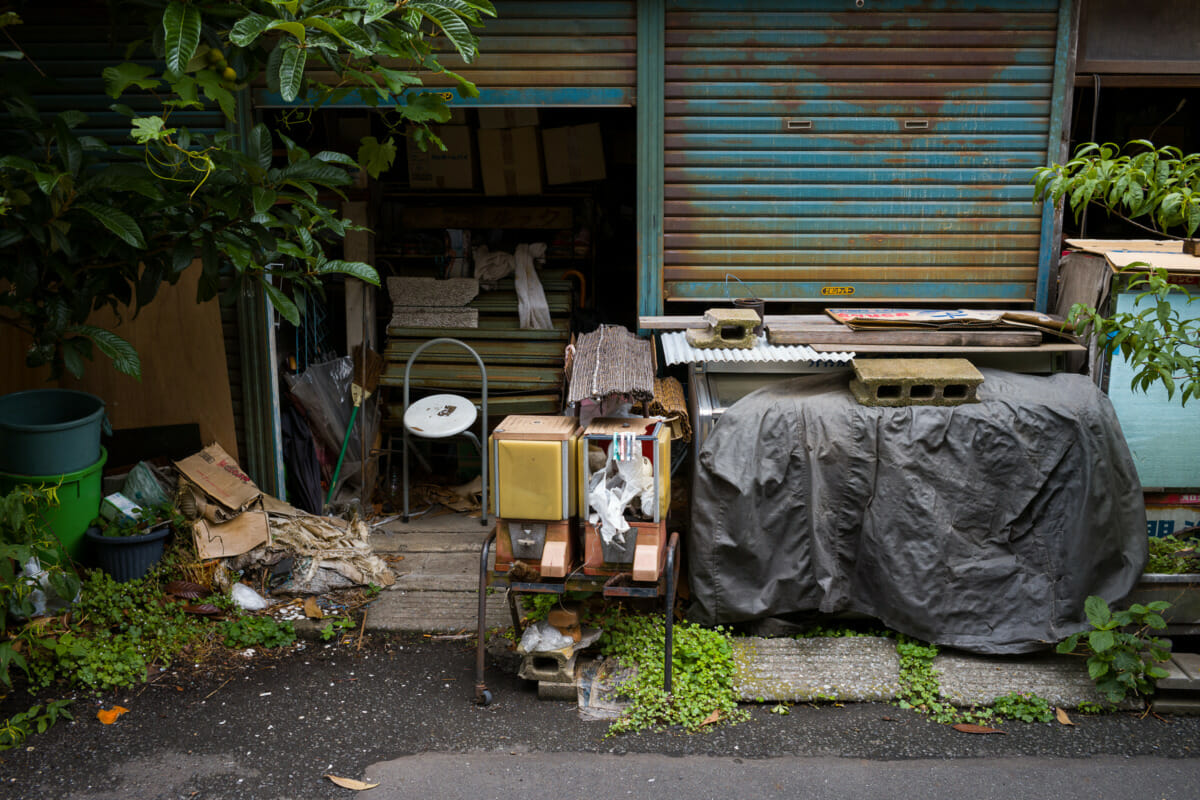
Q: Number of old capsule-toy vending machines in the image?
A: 2